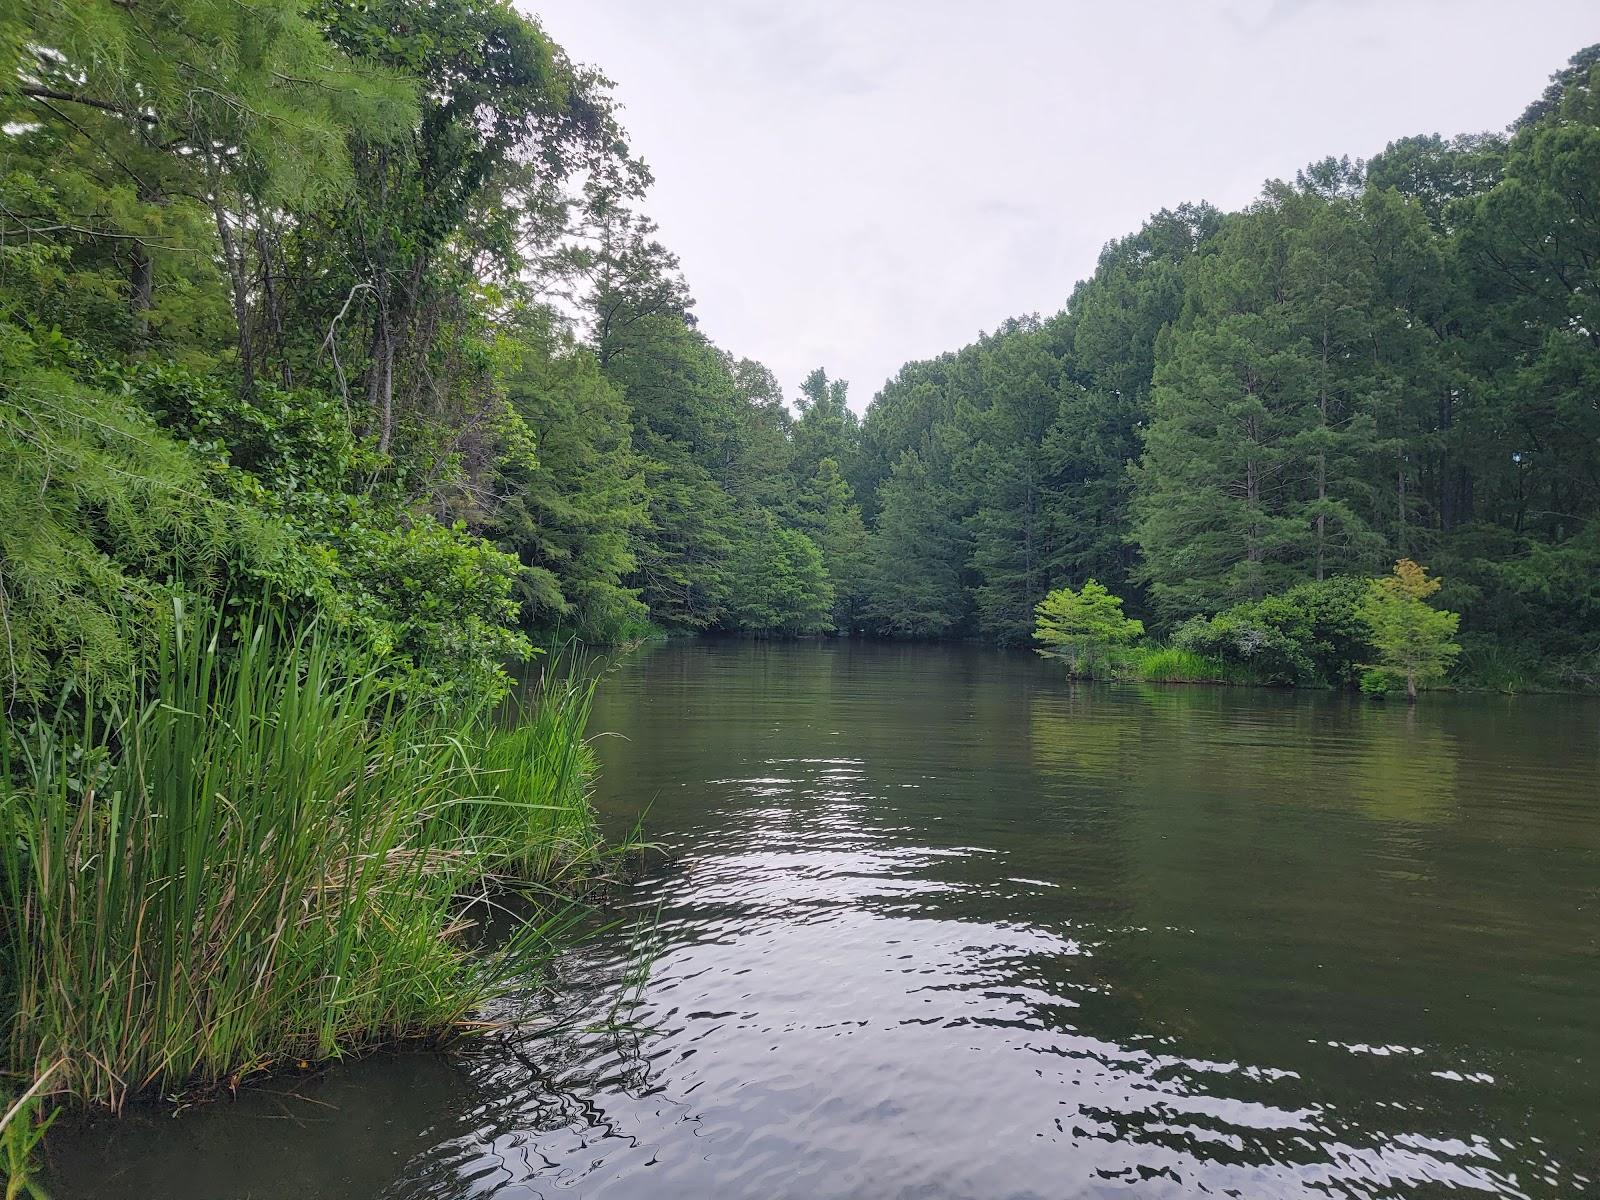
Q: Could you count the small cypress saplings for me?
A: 2